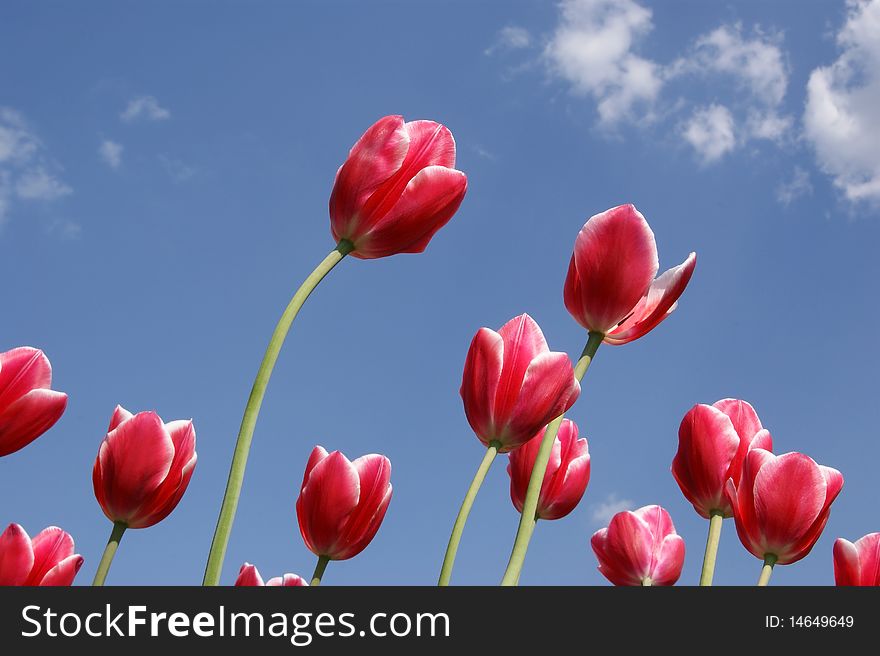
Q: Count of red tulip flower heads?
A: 13